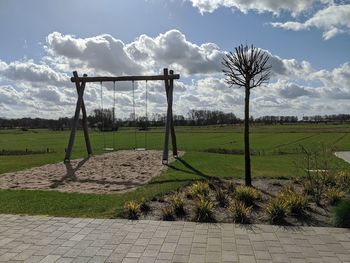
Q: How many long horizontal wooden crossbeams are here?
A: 1